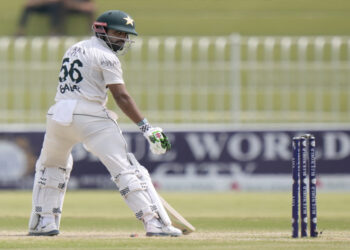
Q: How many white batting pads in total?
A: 2